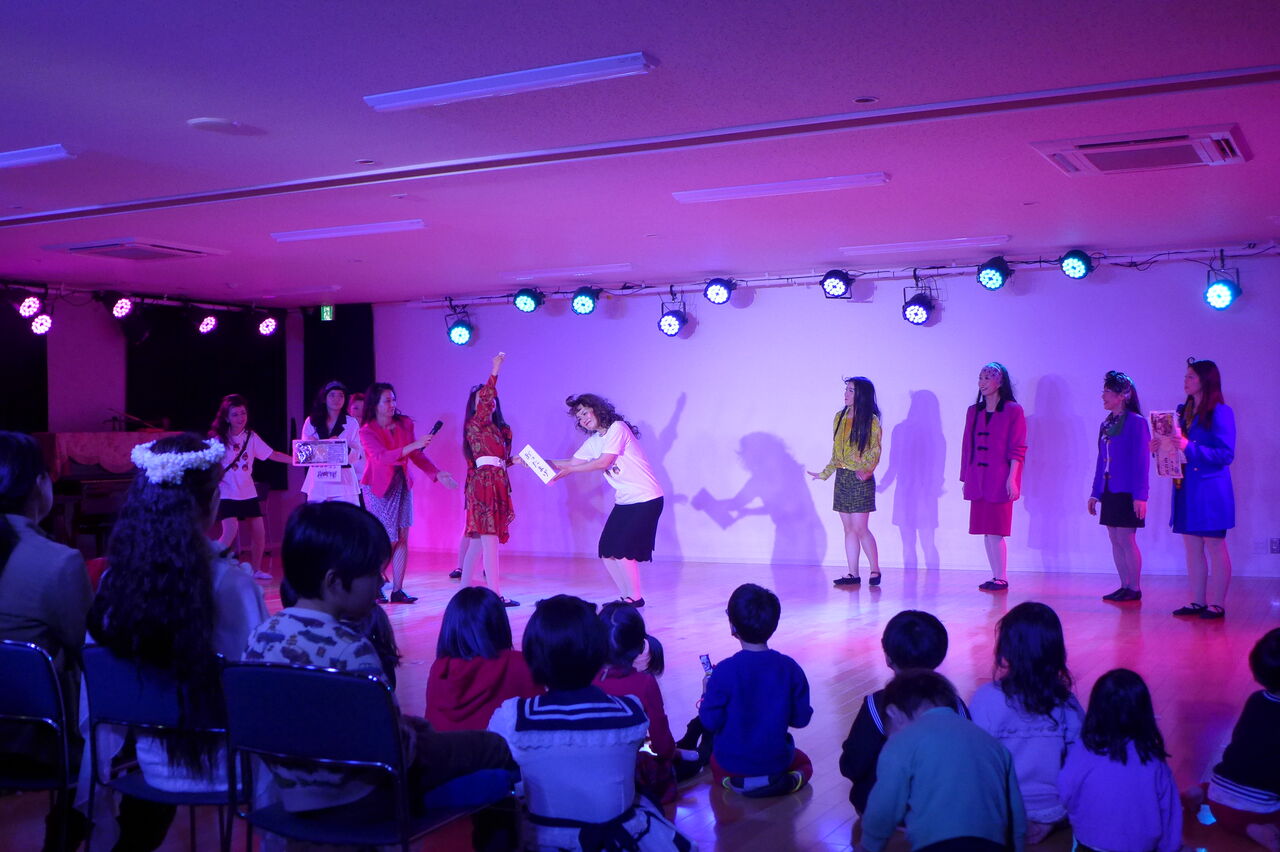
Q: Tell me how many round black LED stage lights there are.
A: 15